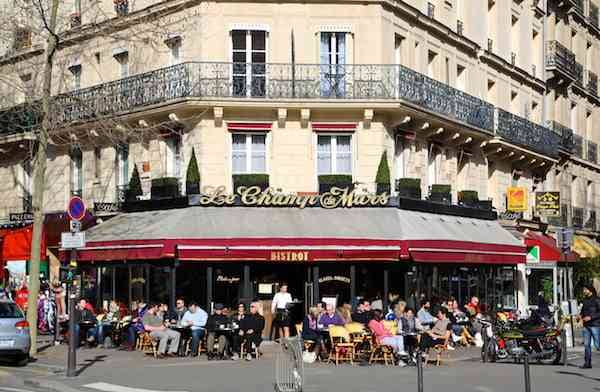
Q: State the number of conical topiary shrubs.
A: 3